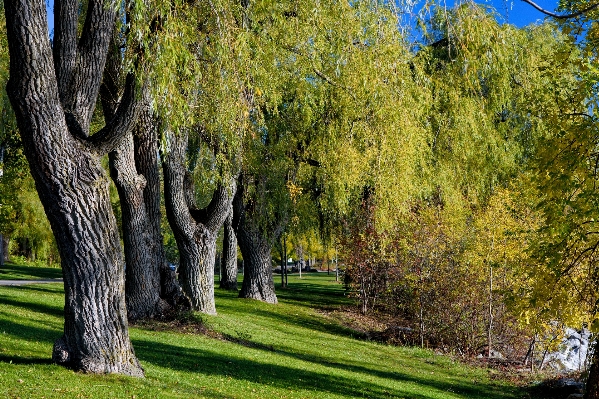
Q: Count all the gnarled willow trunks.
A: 5